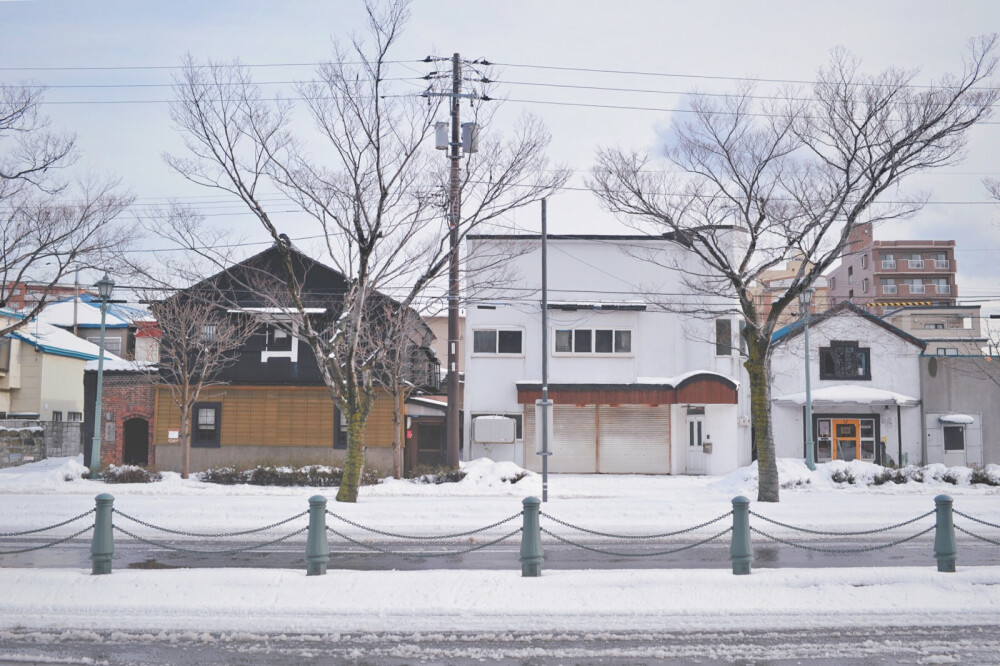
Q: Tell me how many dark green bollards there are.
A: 5